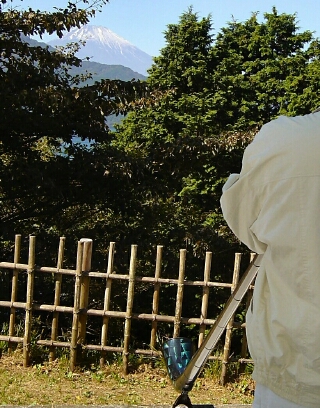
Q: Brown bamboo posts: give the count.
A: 12